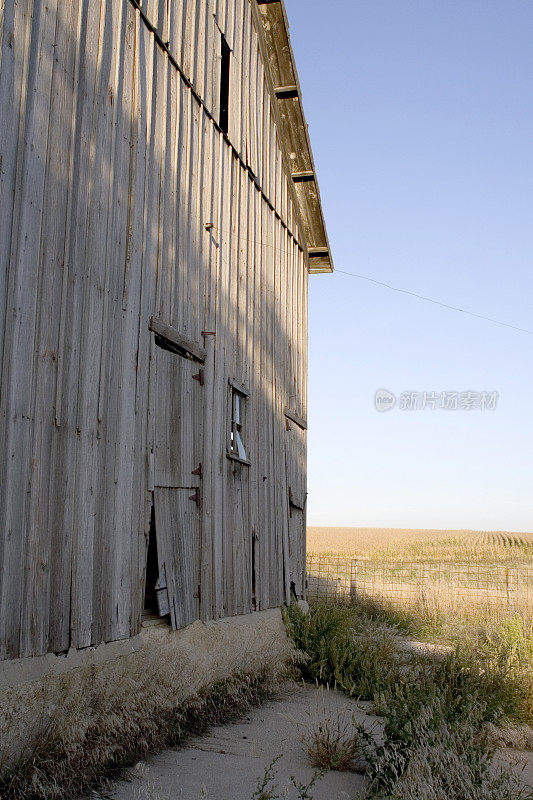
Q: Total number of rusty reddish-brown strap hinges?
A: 4